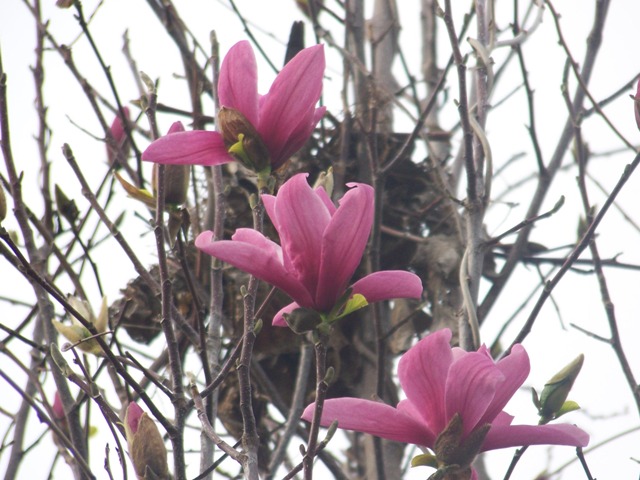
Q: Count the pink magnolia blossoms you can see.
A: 3